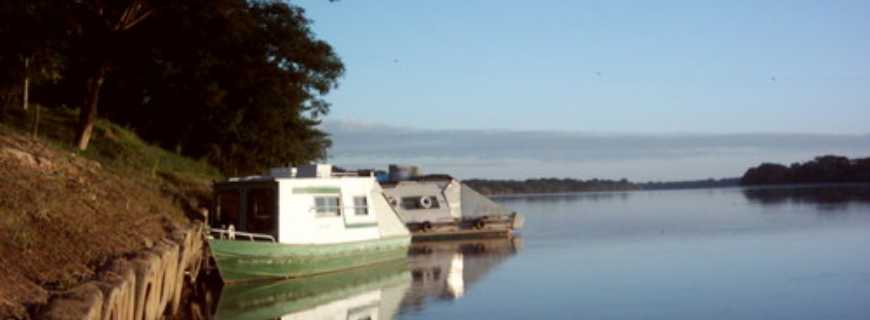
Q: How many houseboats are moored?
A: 2